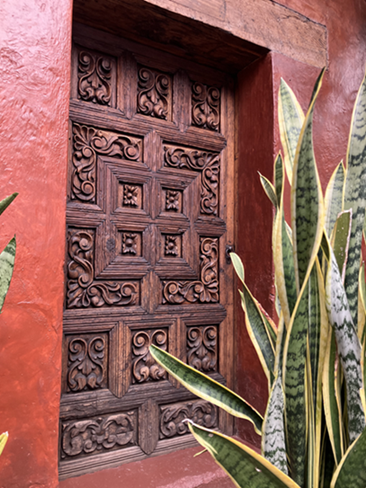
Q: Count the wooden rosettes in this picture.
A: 4